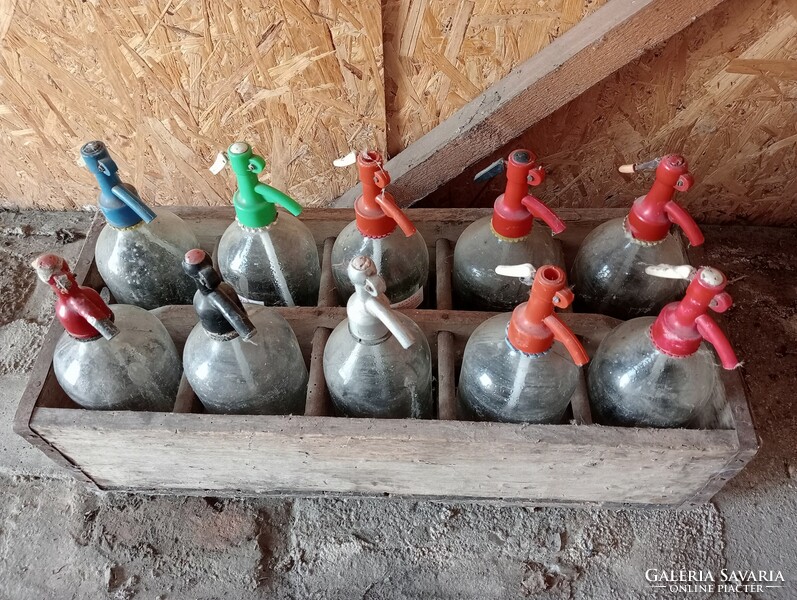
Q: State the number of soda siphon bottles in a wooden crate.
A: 10